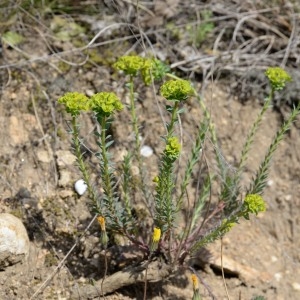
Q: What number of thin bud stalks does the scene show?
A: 3